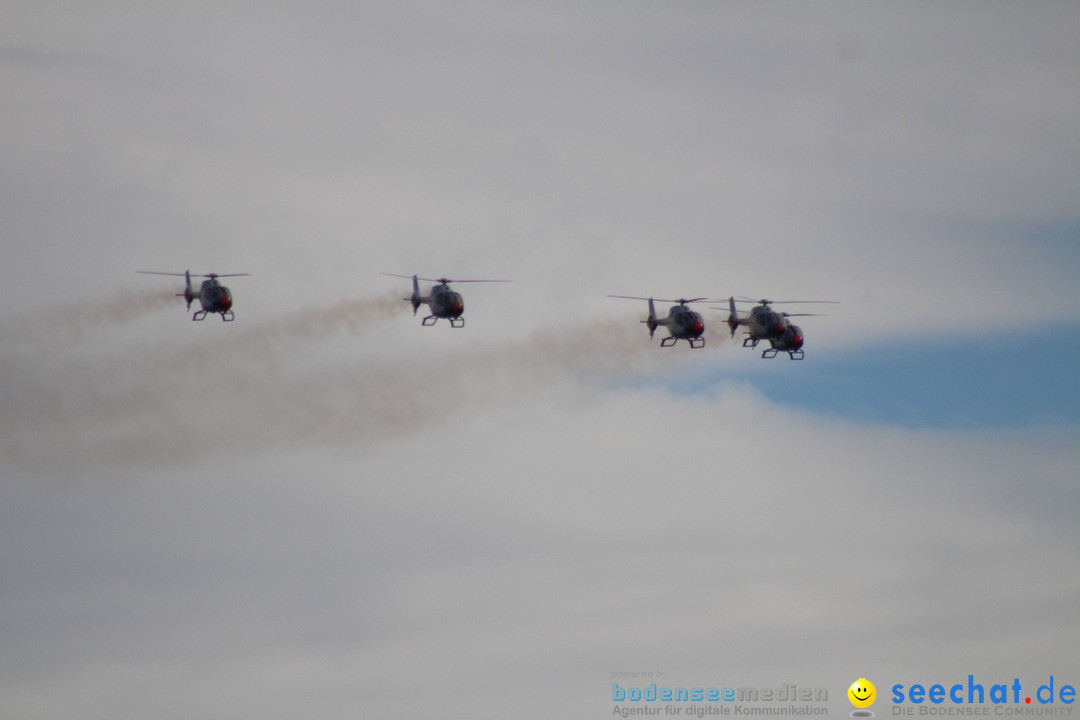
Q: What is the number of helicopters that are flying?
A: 5